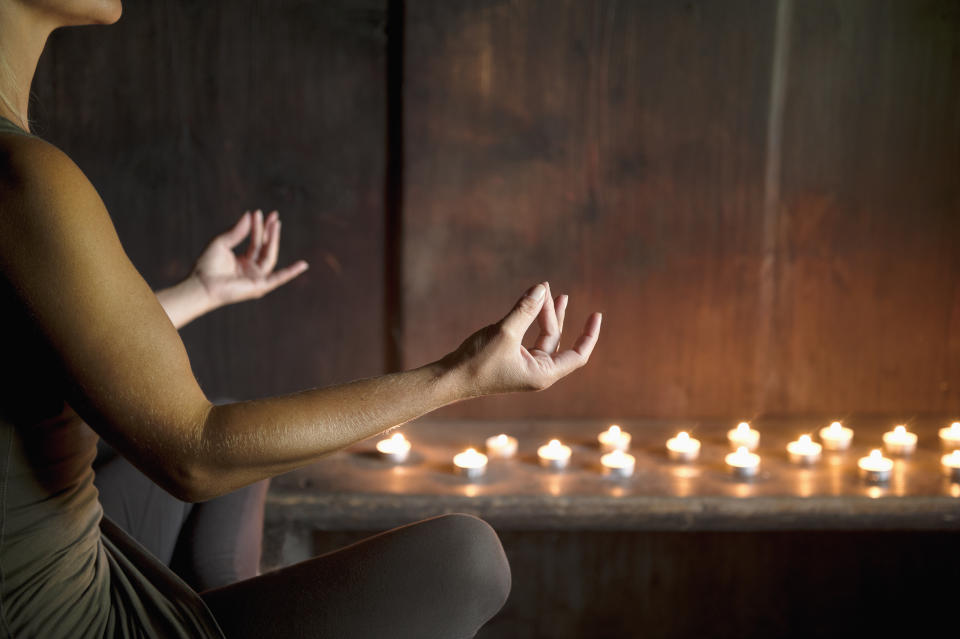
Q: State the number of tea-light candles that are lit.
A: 15